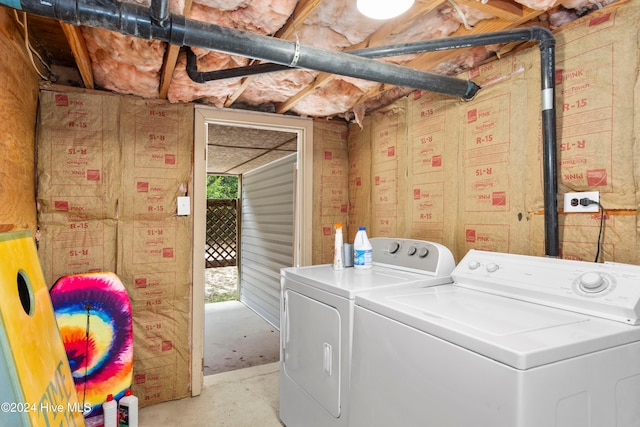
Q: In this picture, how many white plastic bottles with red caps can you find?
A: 2